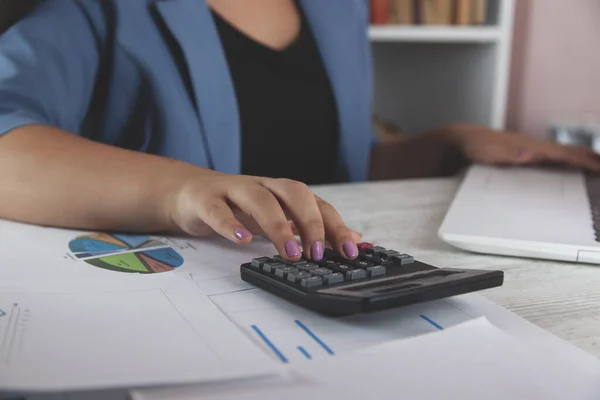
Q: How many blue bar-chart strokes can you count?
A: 4